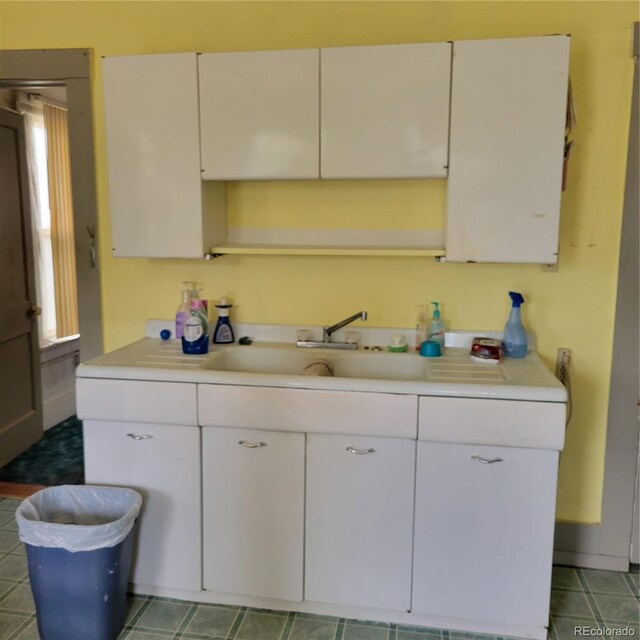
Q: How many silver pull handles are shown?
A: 4